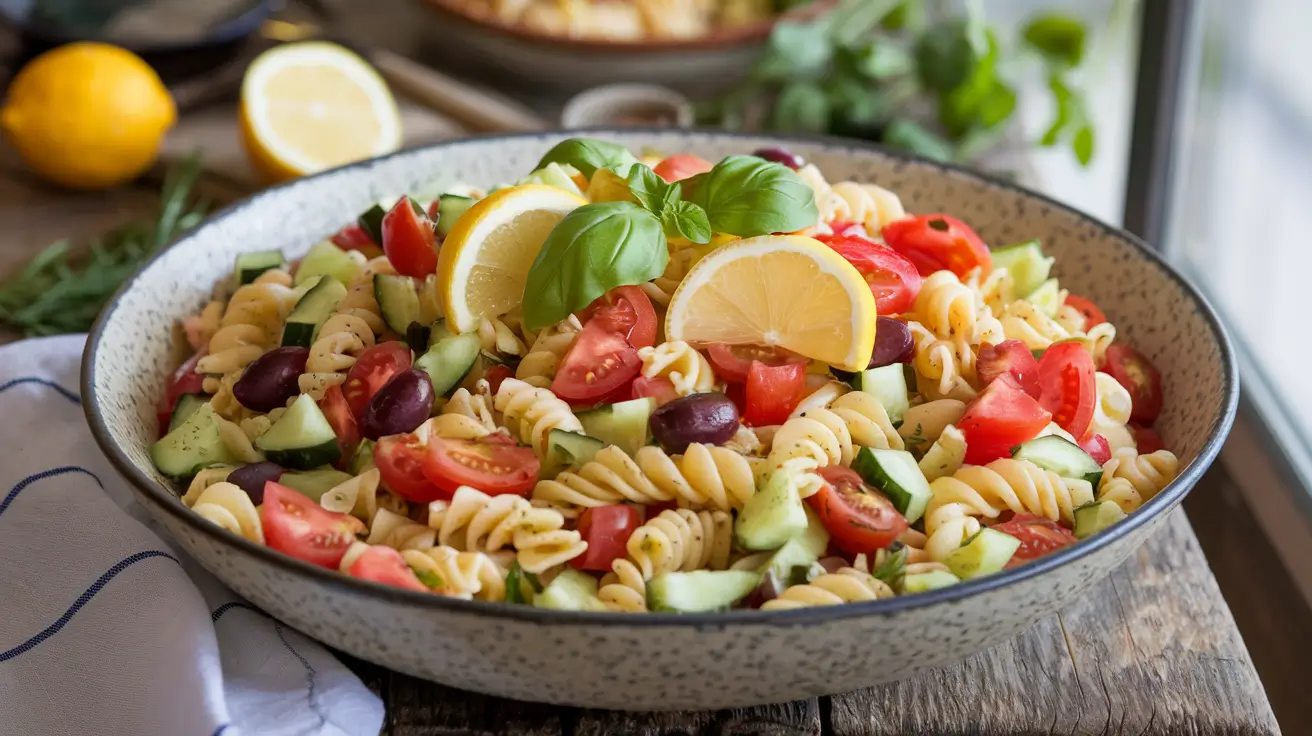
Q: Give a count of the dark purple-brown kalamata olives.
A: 6